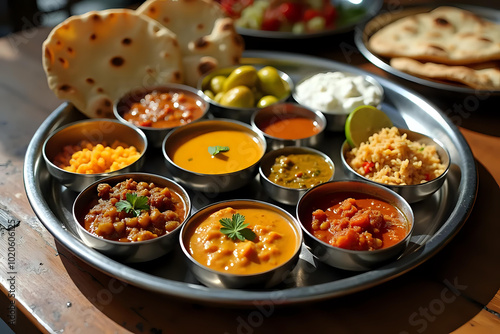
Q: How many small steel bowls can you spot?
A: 11